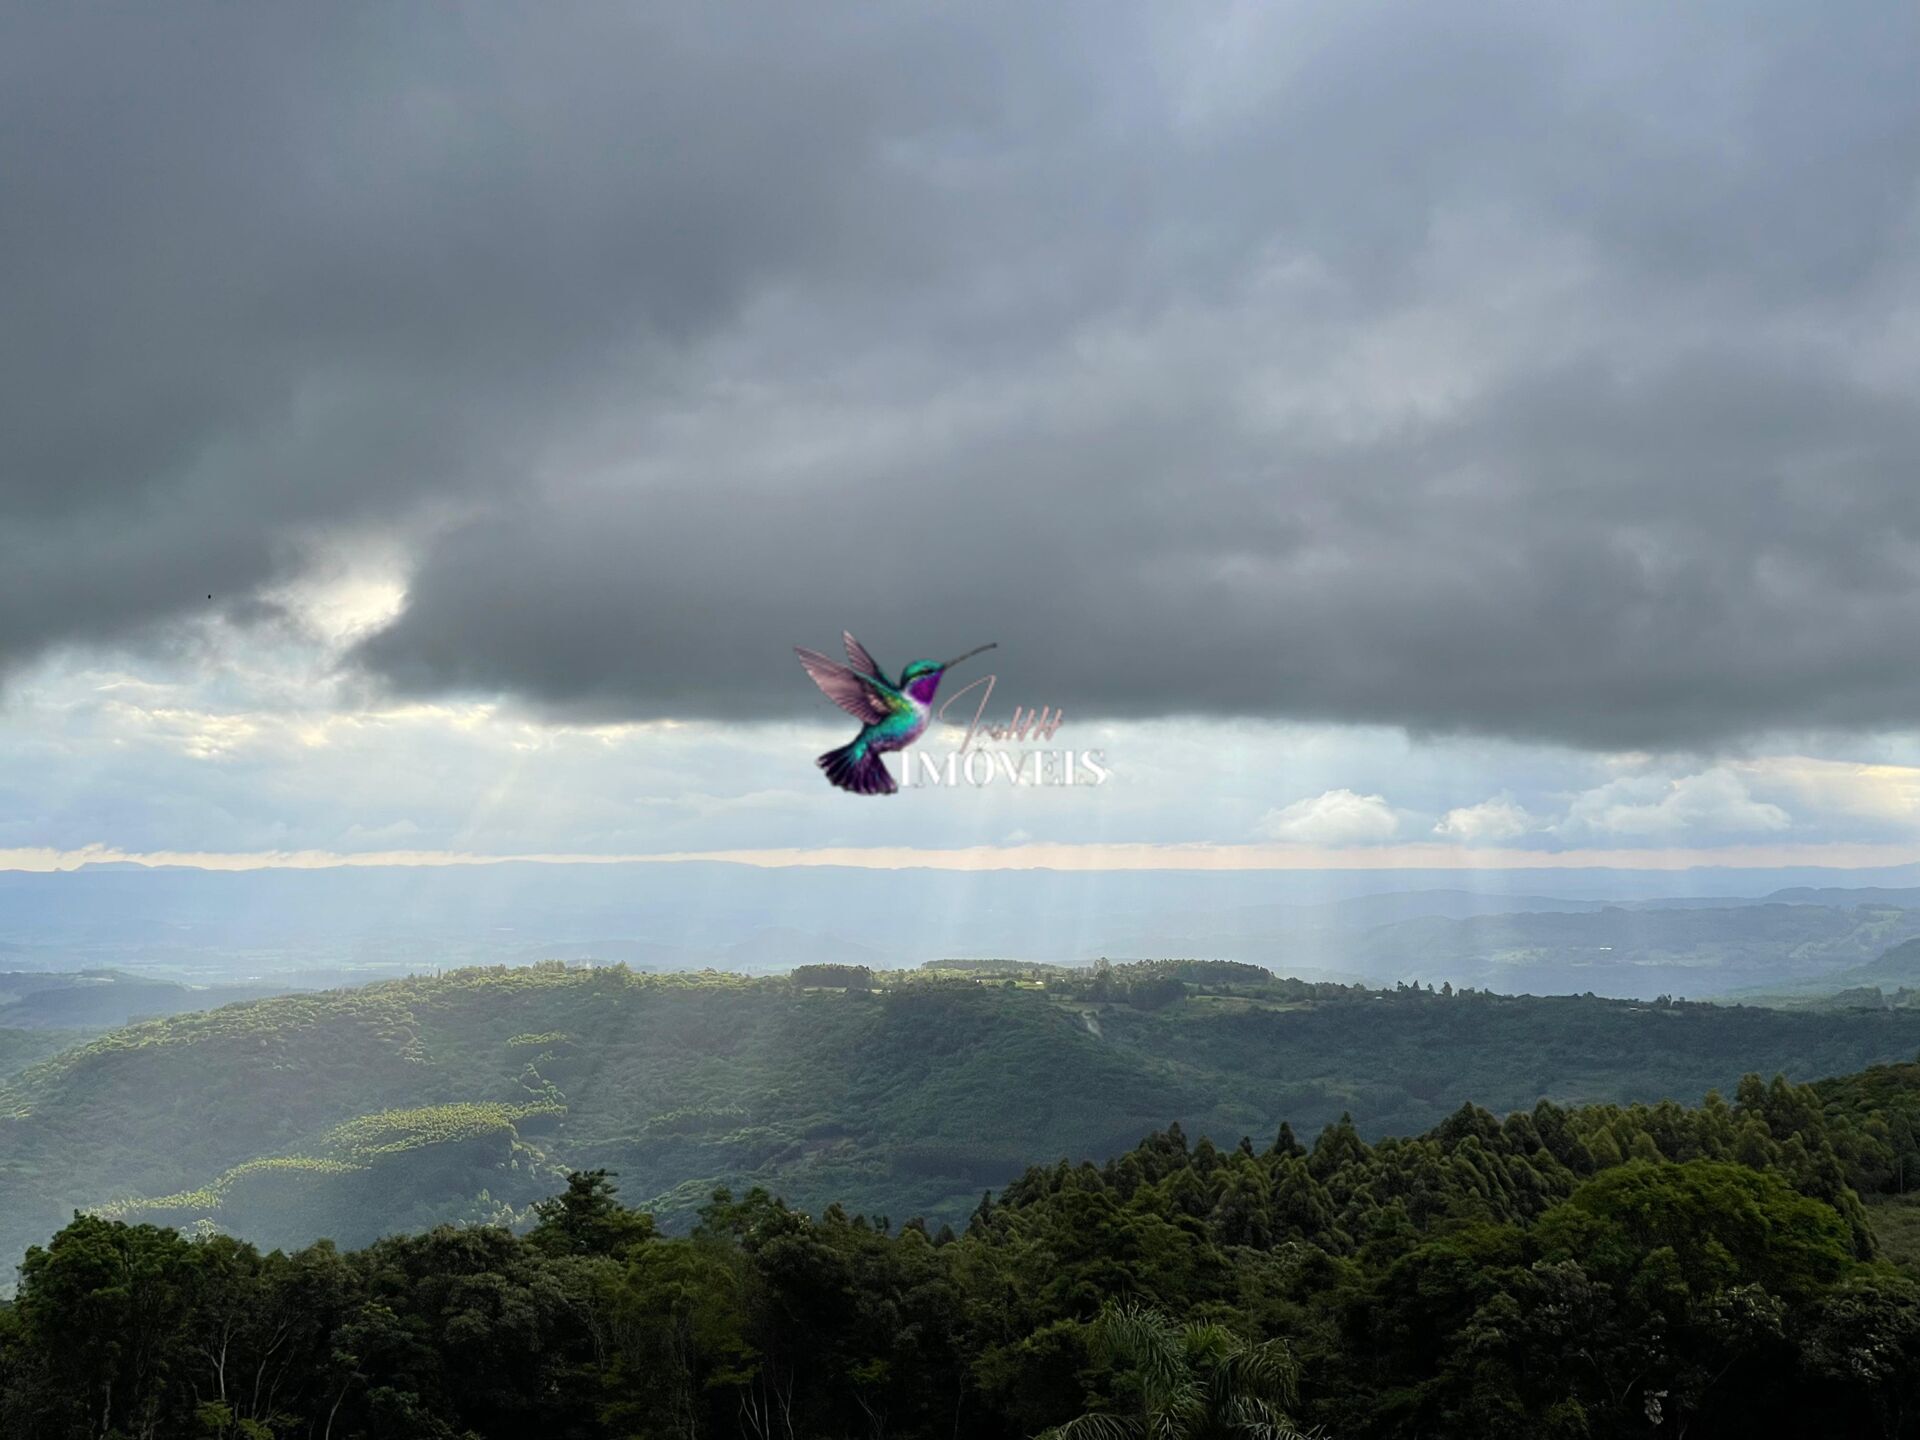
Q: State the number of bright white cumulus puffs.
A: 3